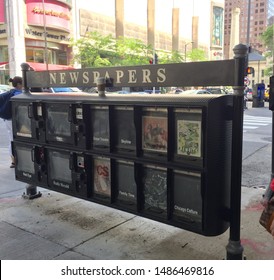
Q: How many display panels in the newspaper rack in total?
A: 12